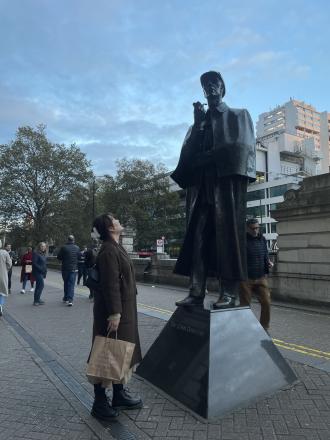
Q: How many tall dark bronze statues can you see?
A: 1